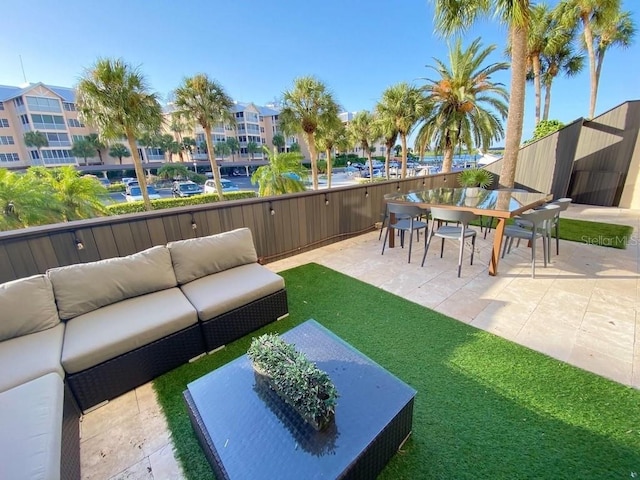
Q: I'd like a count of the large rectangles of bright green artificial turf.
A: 2